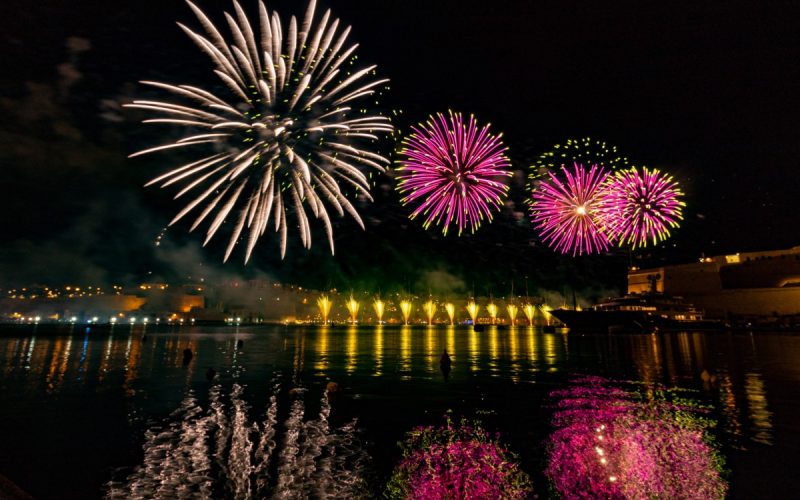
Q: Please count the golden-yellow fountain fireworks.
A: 11